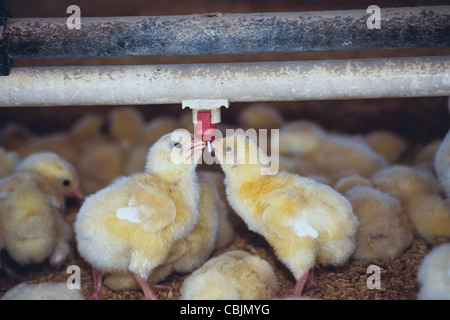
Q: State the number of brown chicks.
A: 0